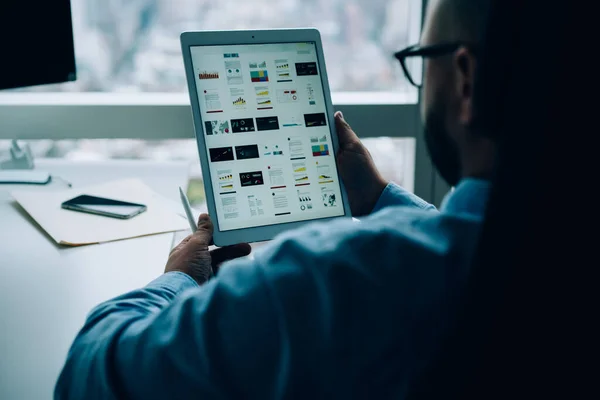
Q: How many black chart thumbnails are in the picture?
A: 7